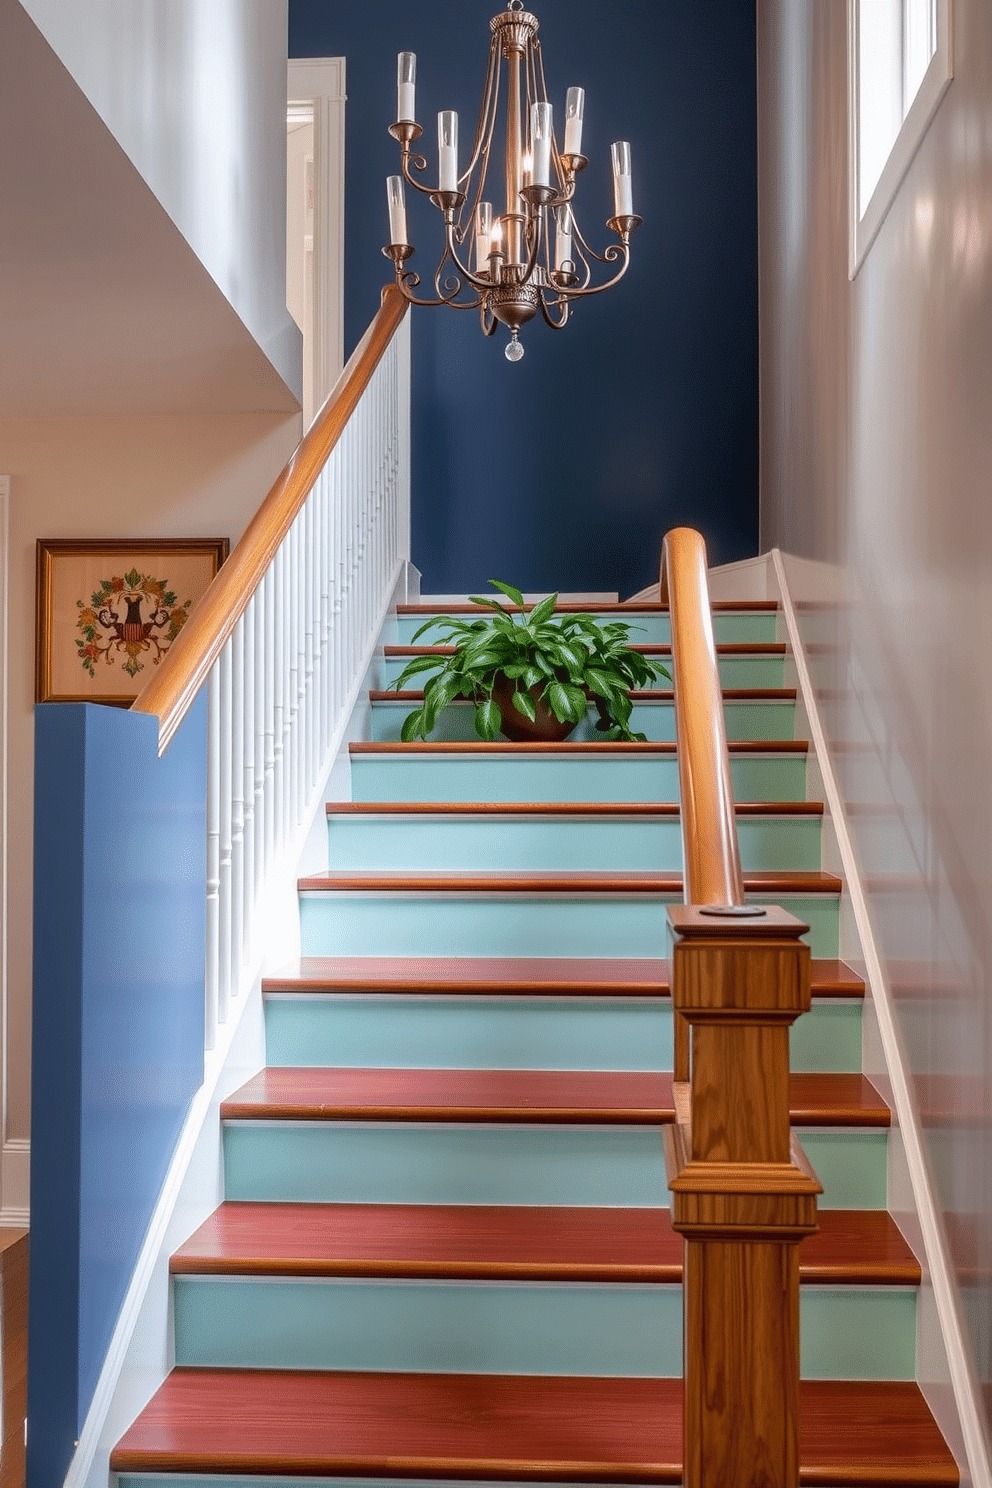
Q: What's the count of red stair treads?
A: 10